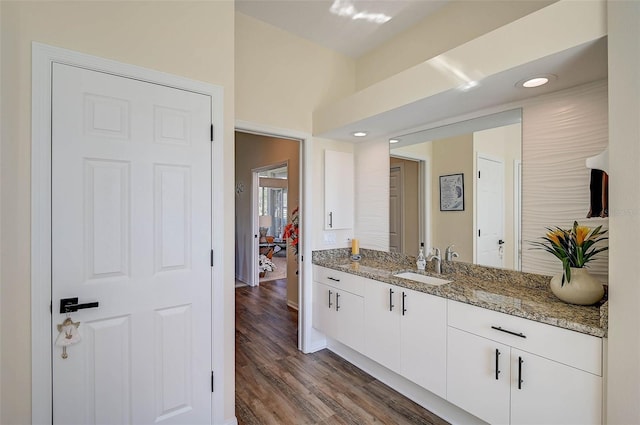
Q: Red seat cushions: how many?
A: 0